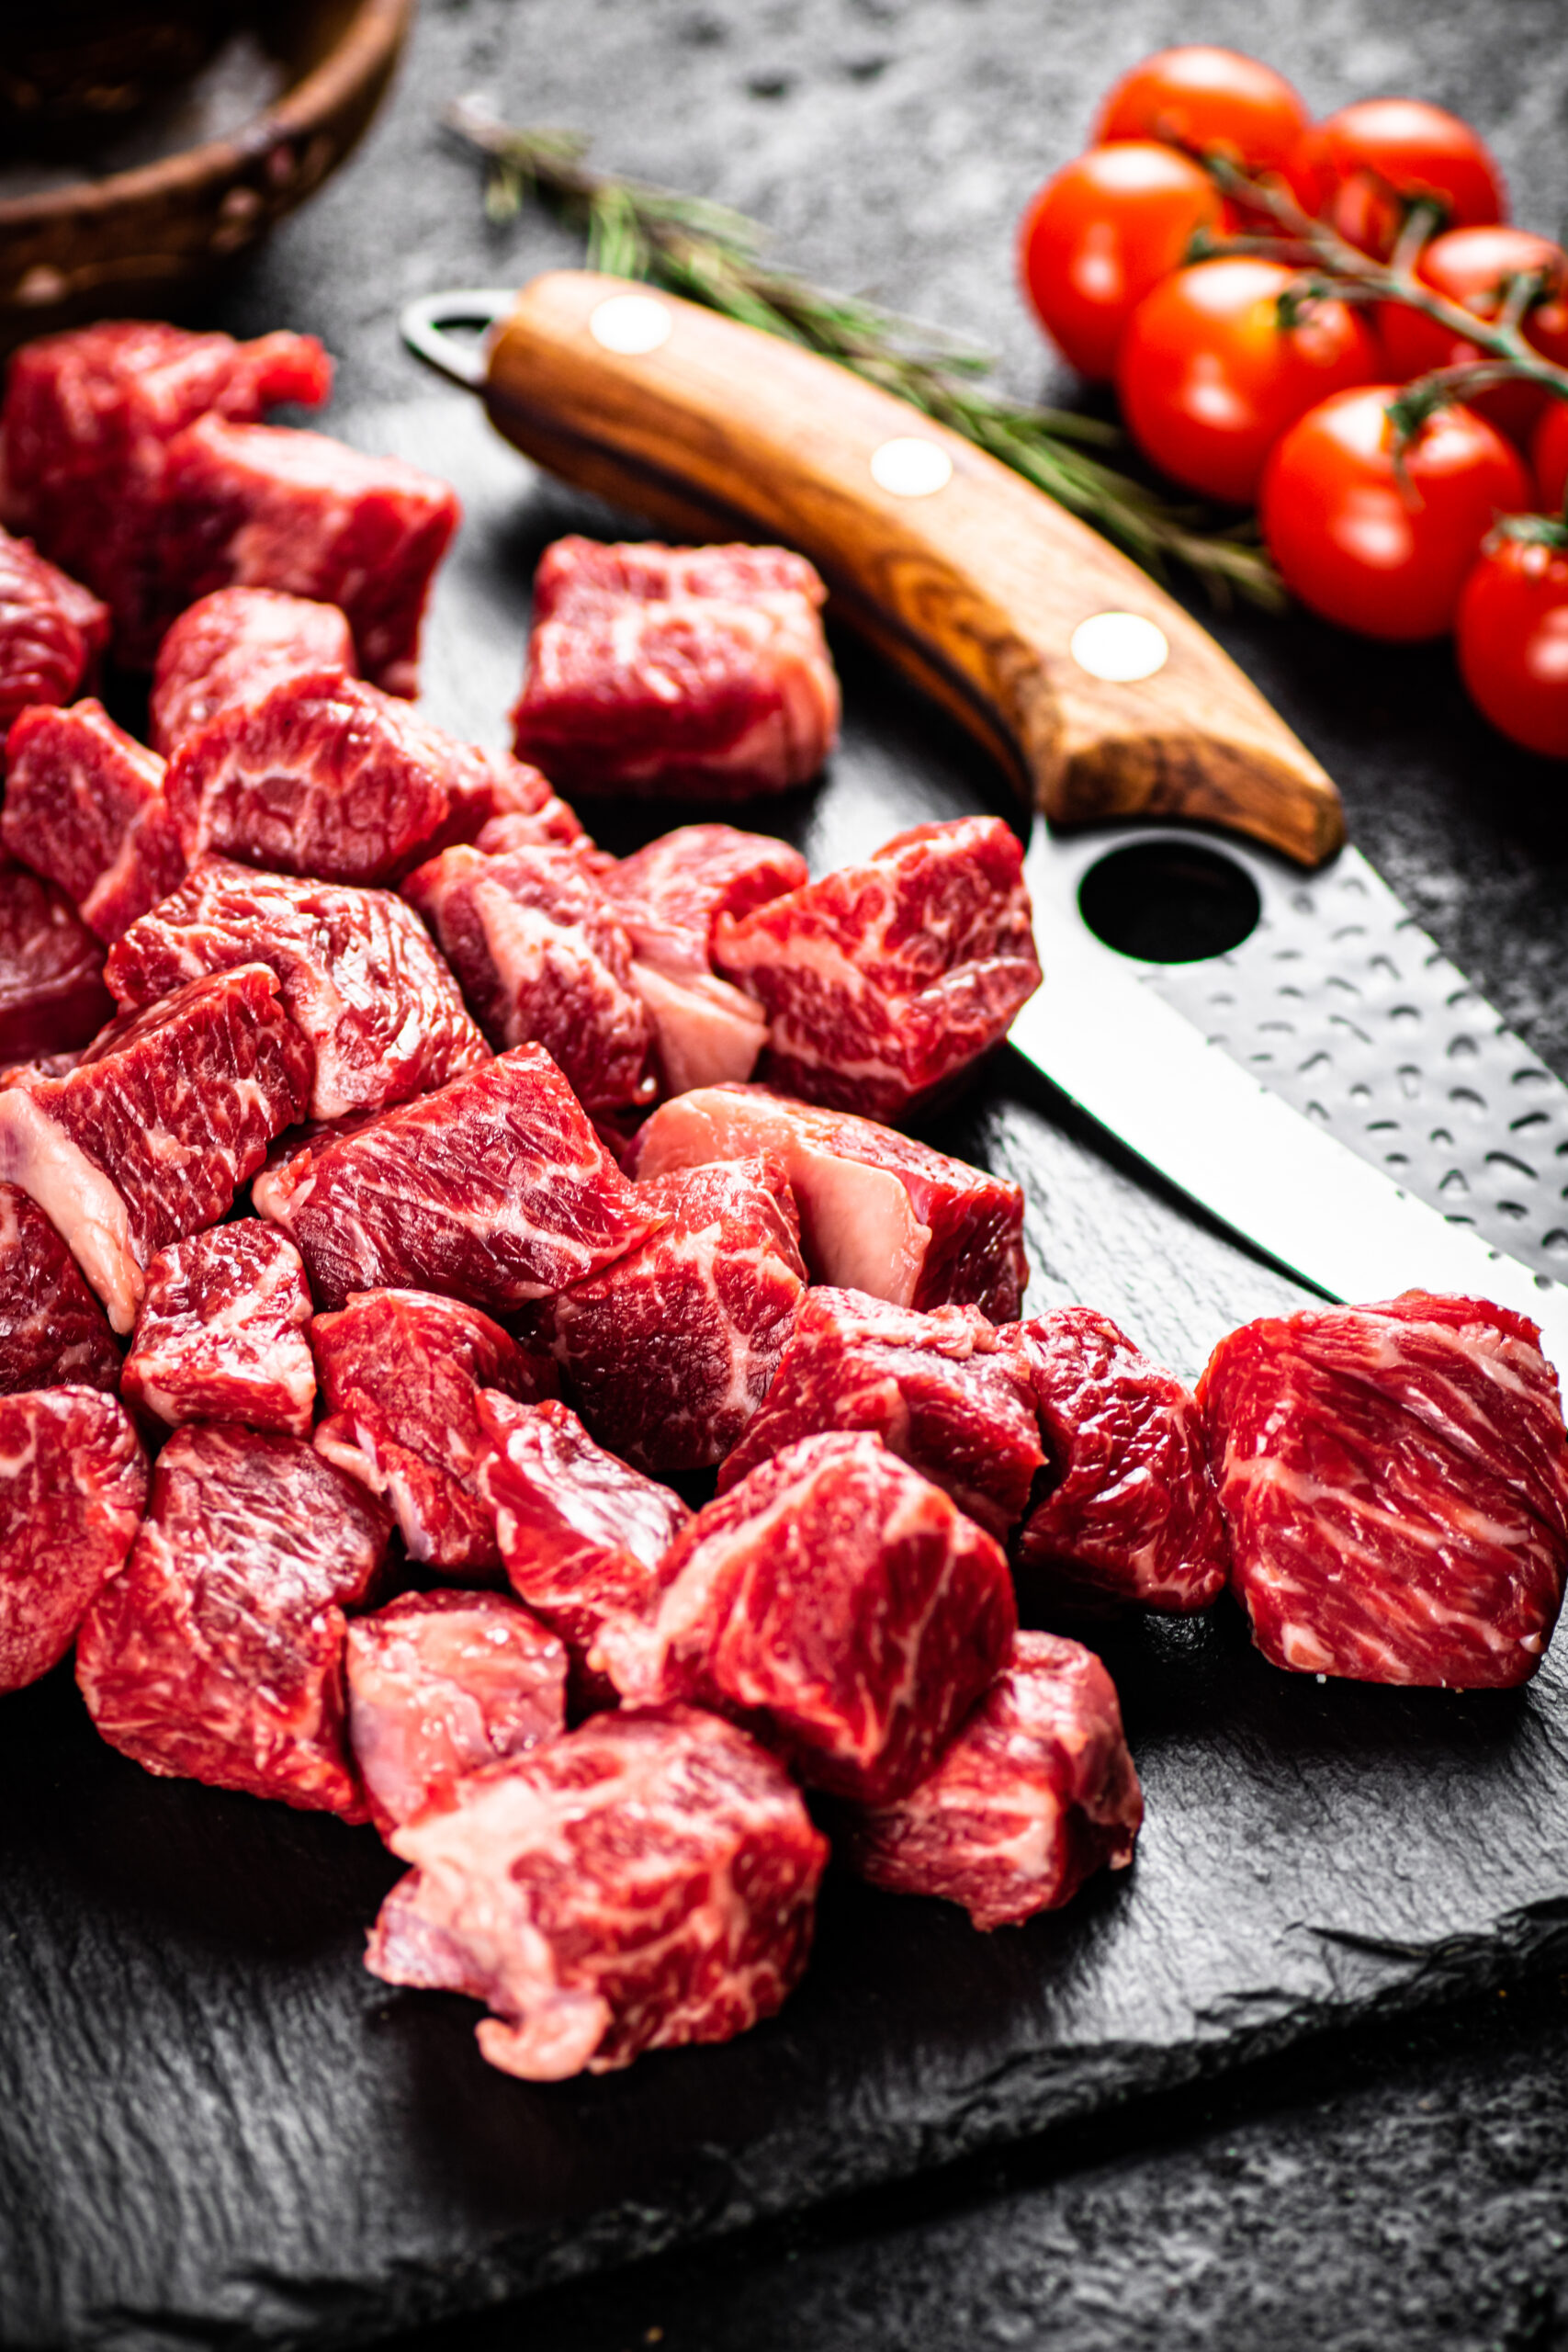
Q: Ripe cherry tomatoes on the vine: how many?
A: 8